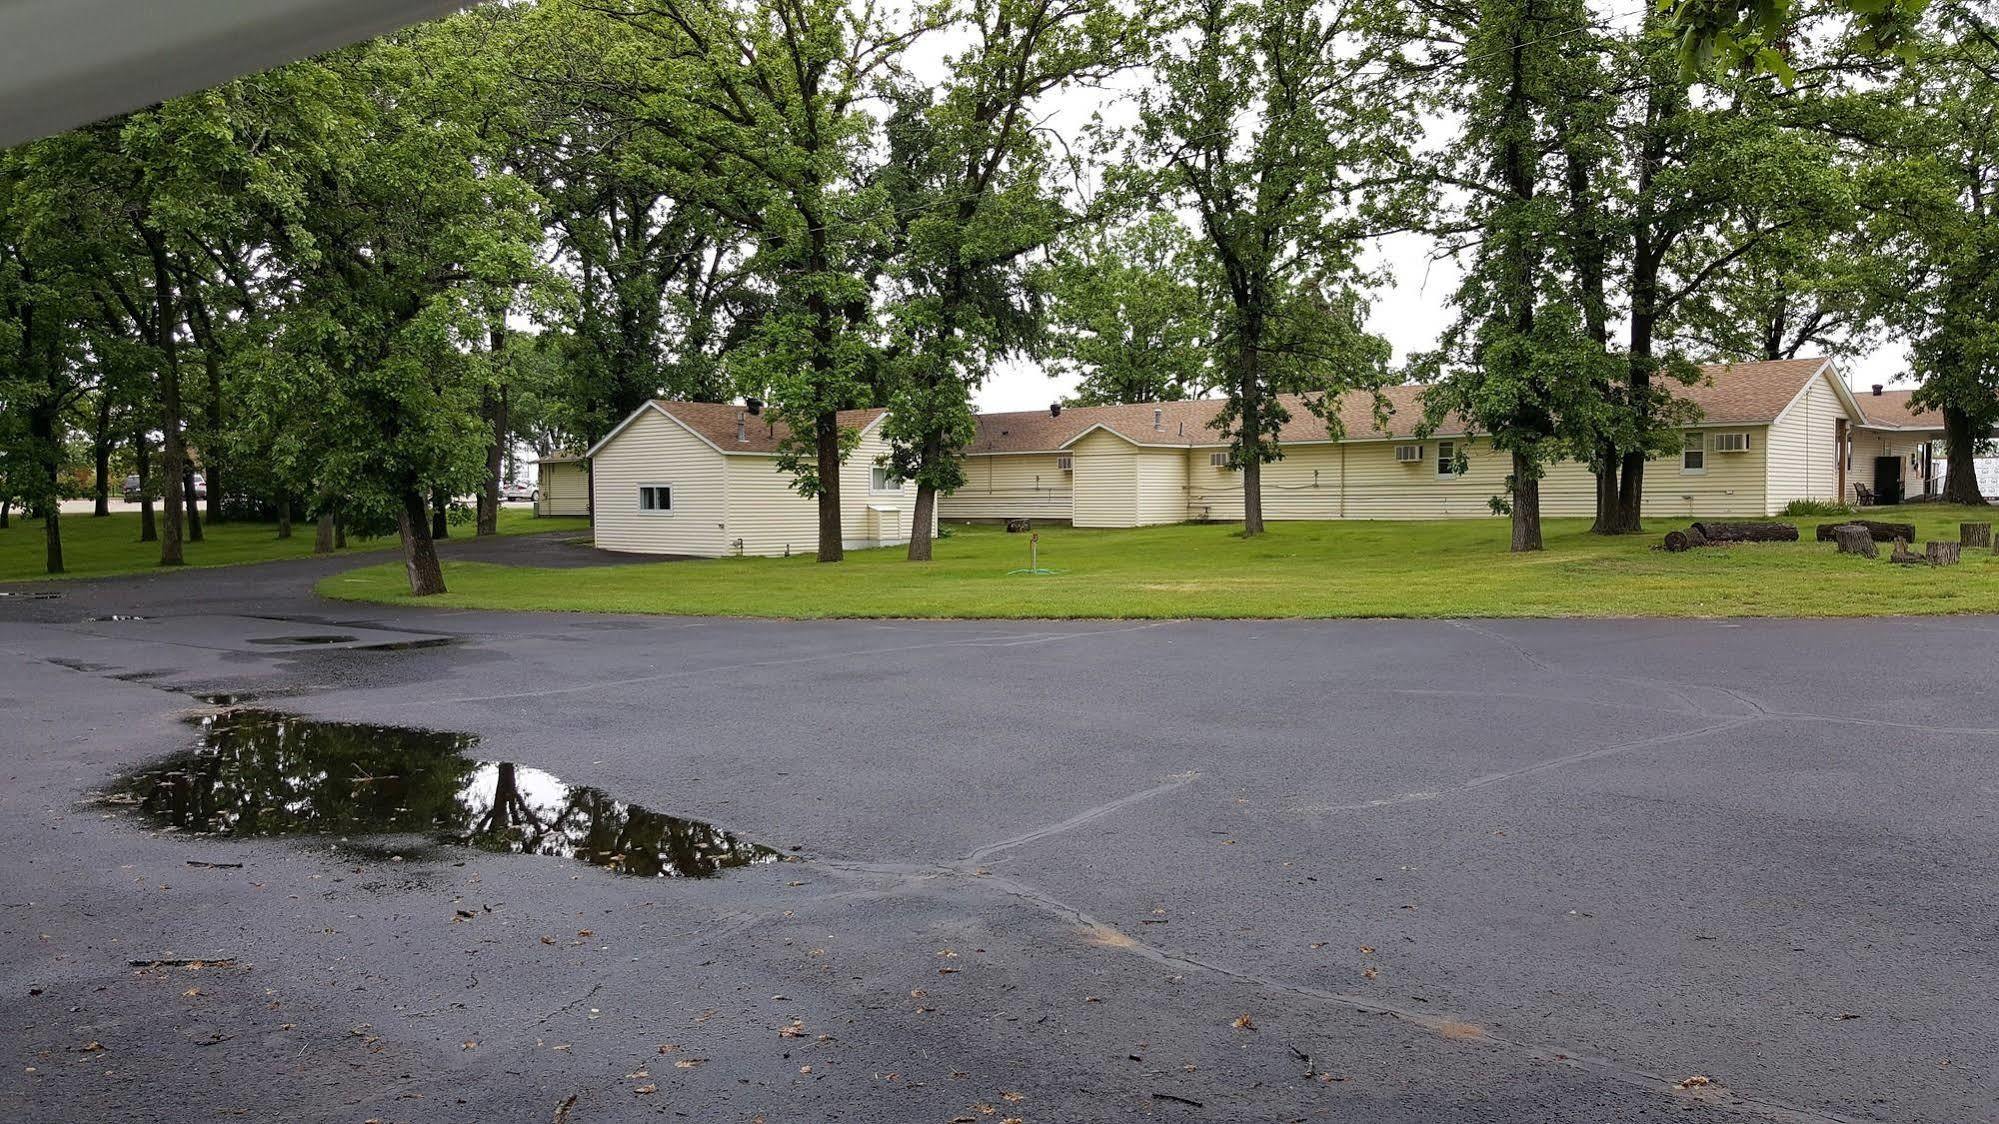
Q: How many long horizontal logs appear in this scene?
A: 2